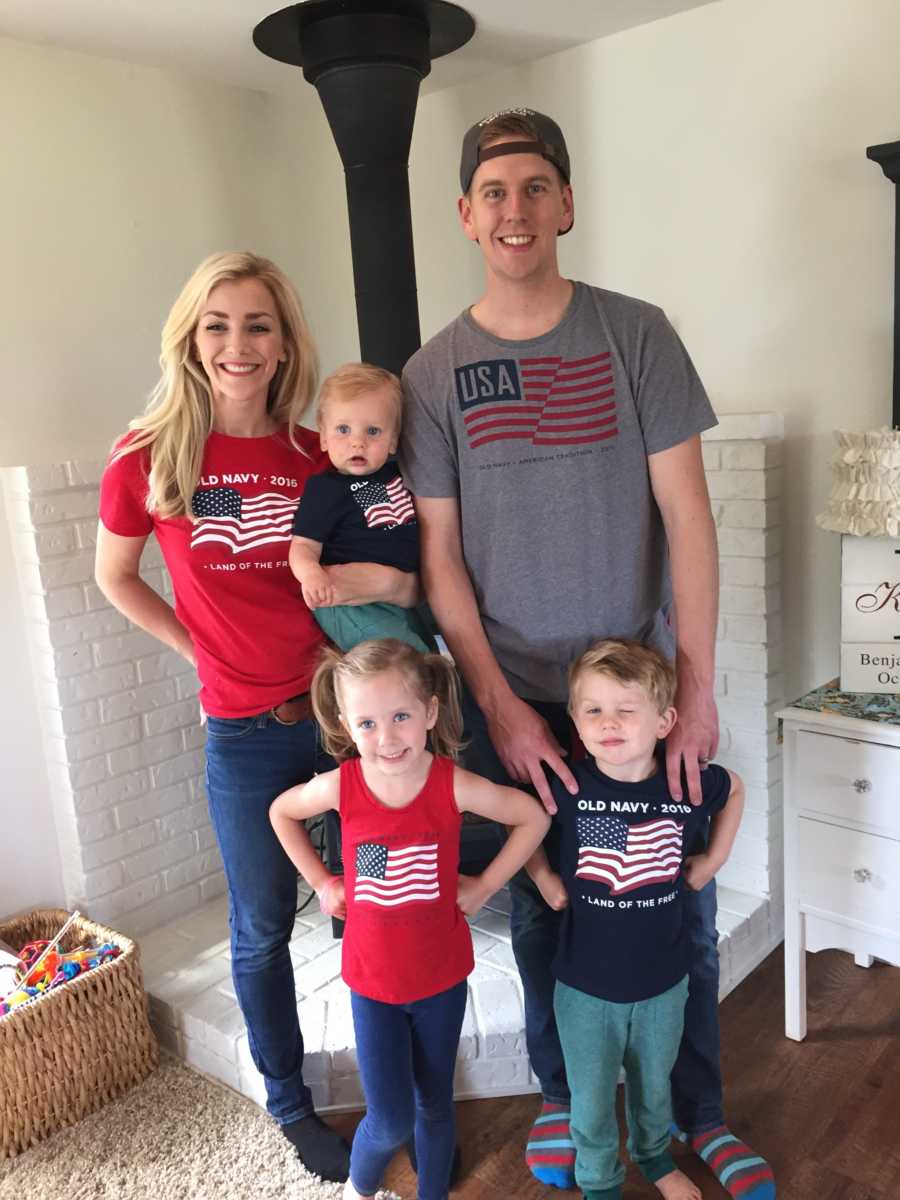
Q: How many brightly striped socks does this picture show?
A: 2